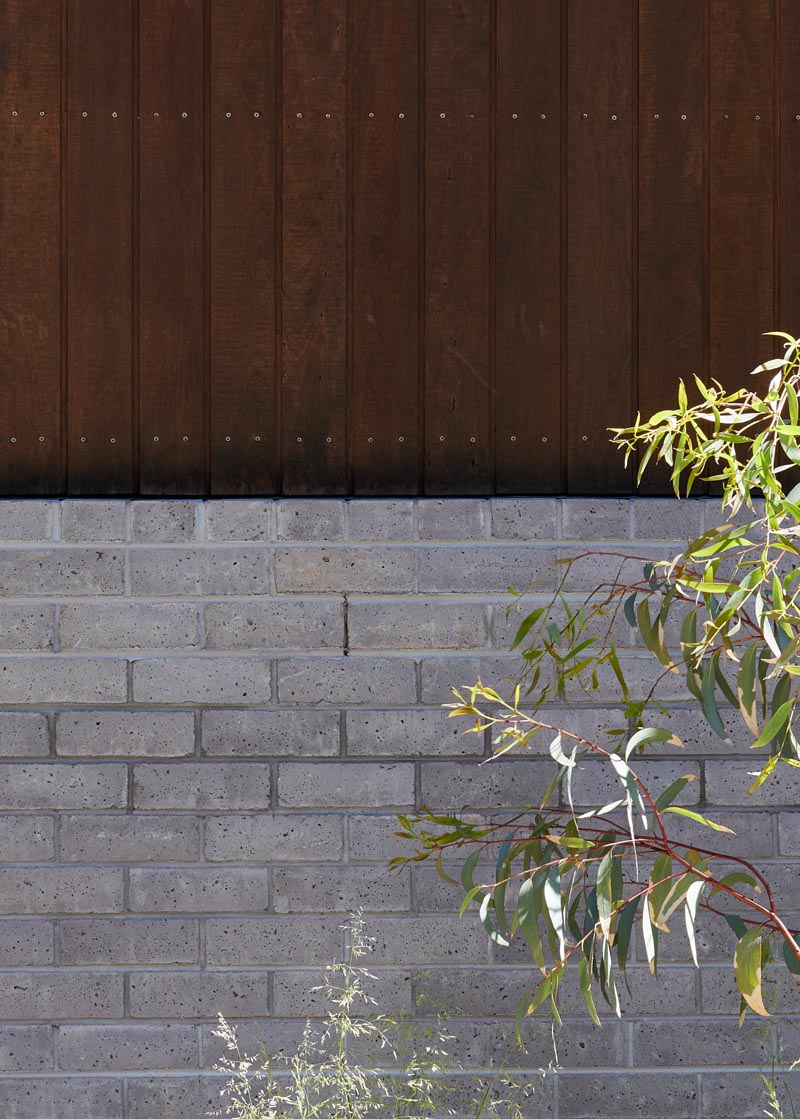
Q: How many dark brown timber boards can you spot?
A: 12